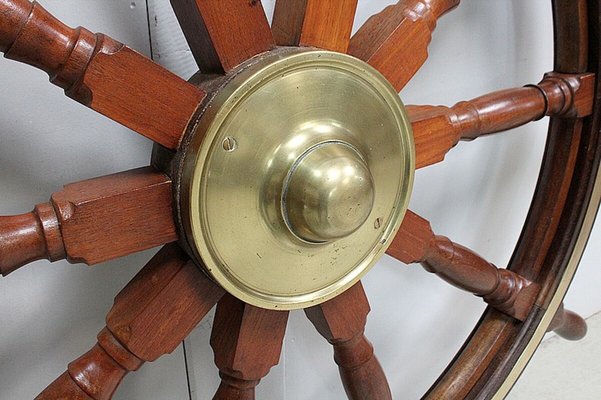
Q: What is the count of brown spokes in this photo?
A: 10